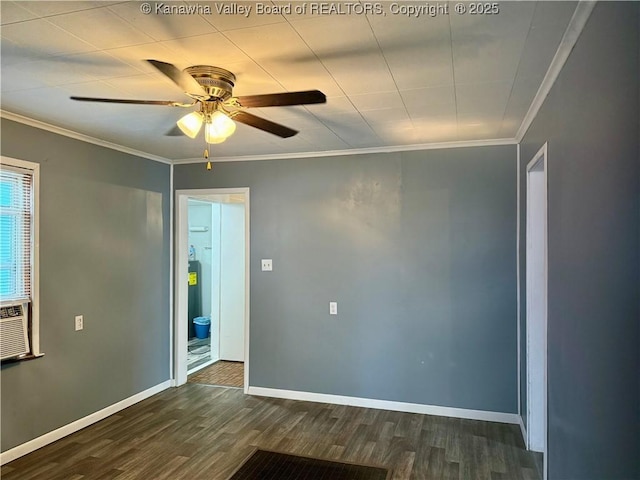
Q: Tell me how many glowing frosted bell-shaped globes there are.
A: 3